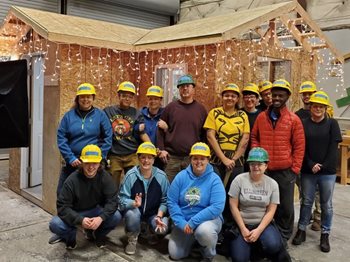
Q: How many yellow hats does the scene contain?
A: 12